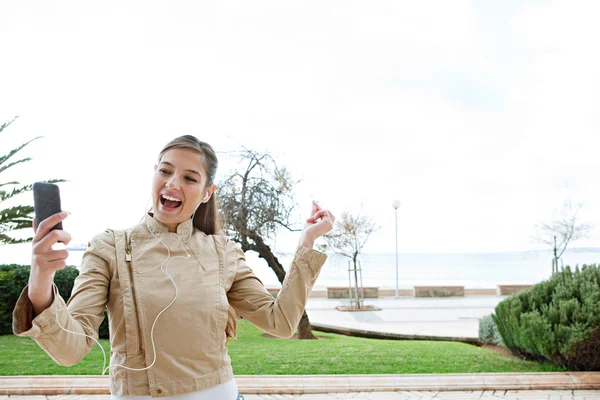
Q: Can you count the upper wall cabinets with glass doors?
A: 0